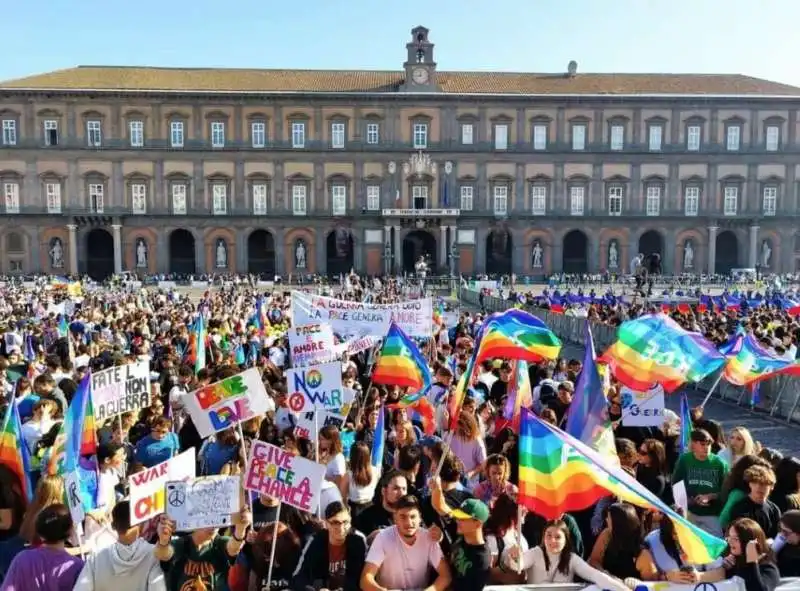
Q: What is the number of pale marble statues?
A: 8